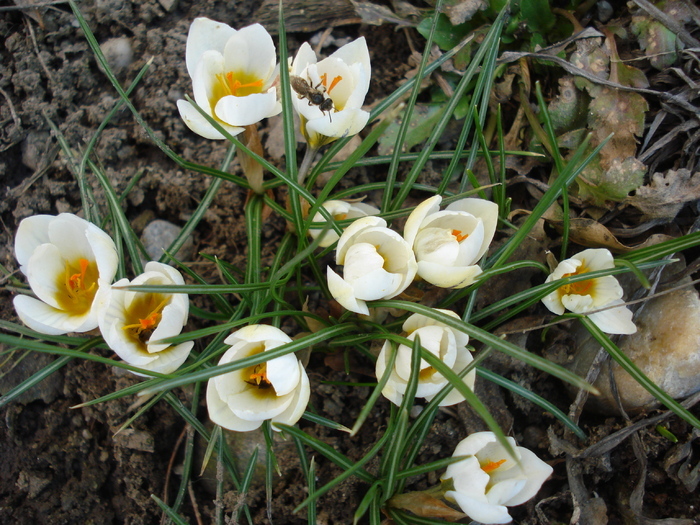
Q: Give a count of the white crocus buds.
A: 11